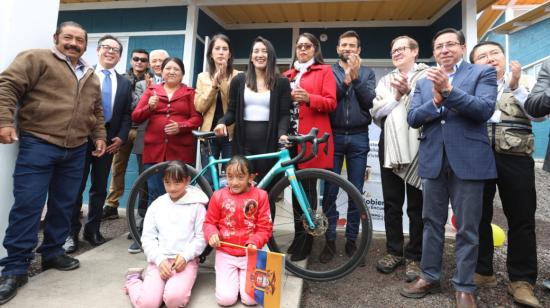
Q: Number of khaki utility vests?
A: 1